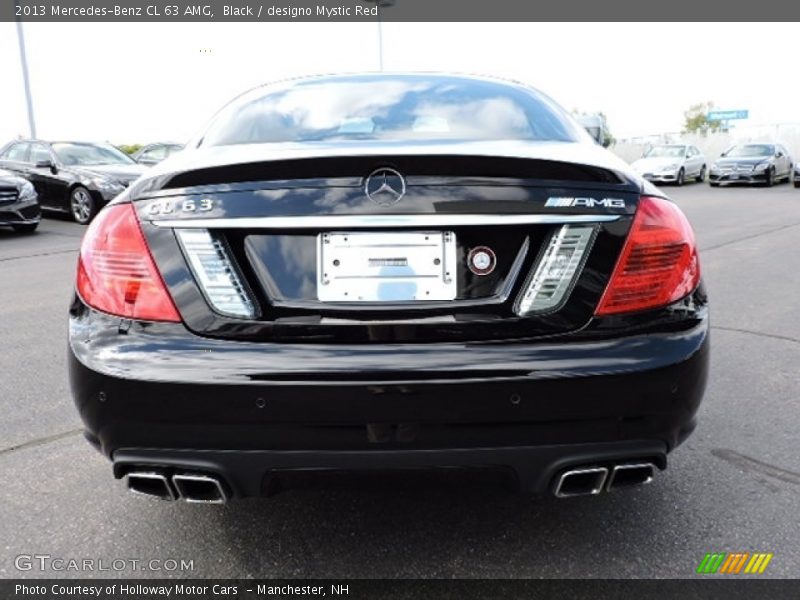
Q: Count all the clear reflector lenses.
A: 2